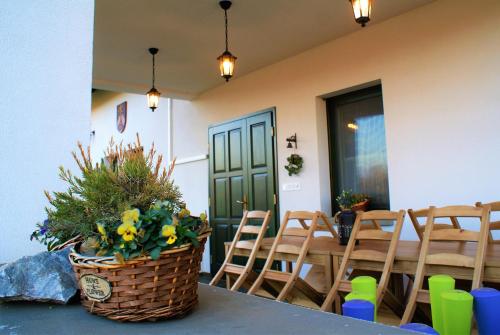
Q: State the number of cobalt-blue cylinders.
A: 3